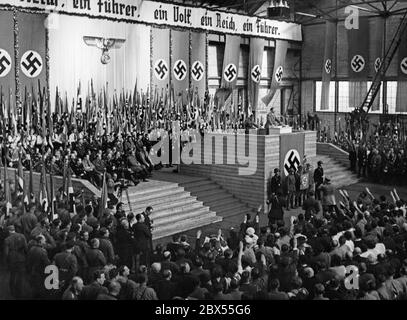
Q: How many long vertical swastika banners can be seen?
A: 12